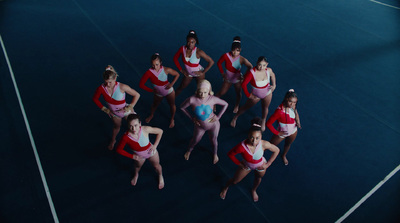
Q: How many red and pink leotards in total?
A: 8